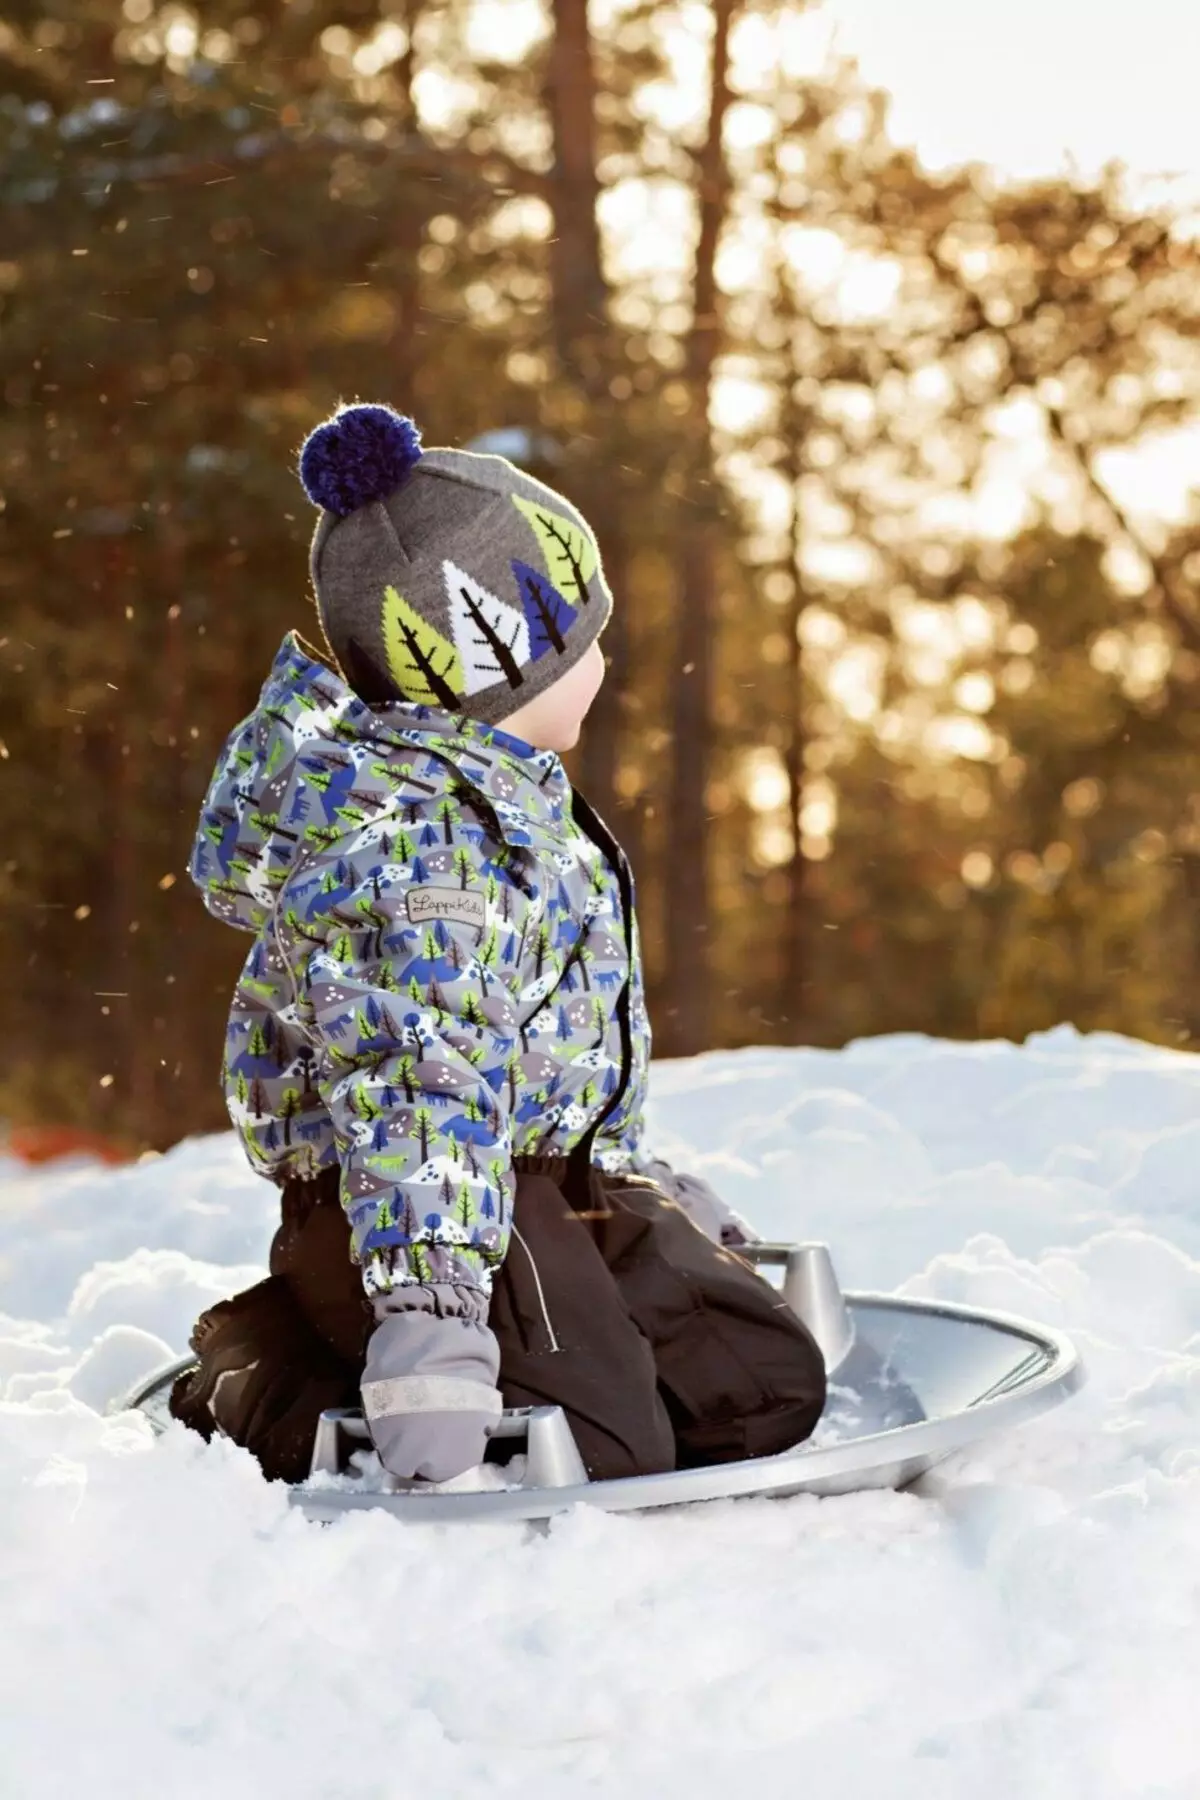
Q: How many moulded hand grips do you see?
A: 2